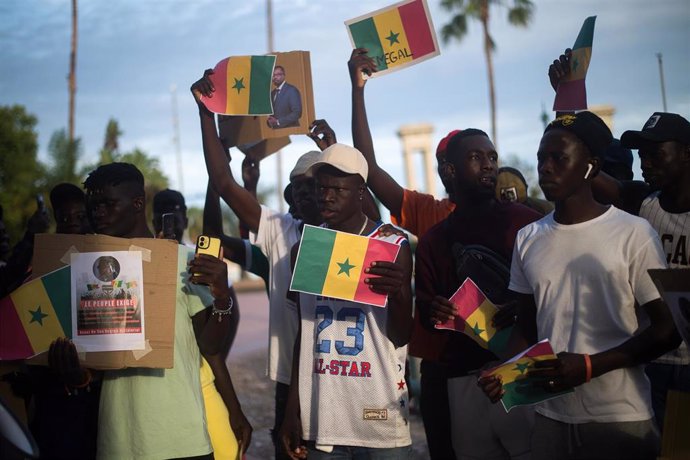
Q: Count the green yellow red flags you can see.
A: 7